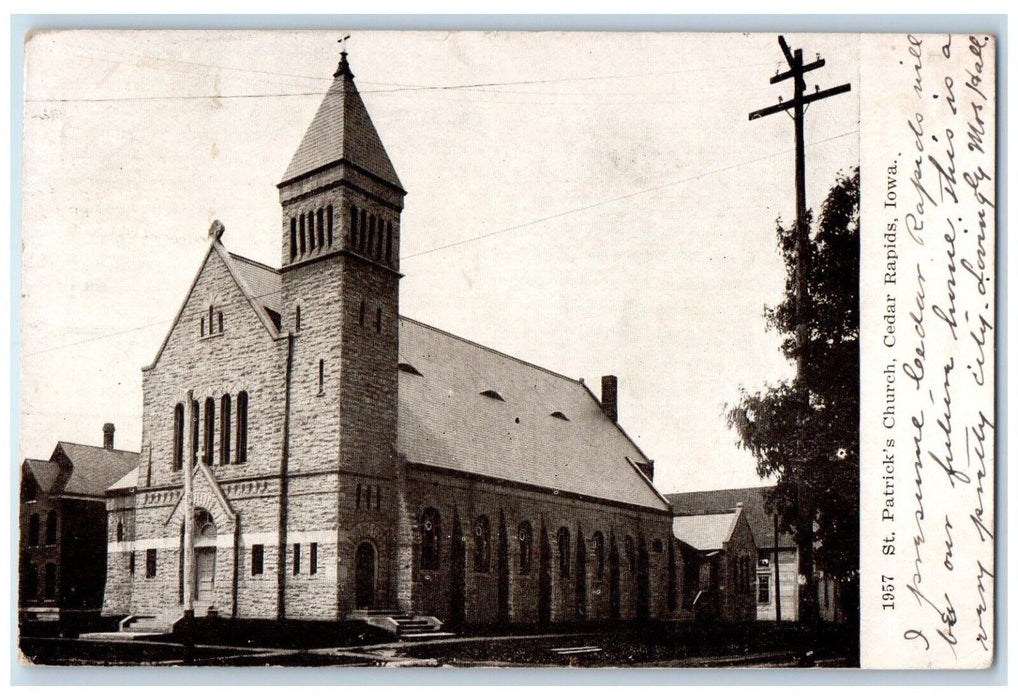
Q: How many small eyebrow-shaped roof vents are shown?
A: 3